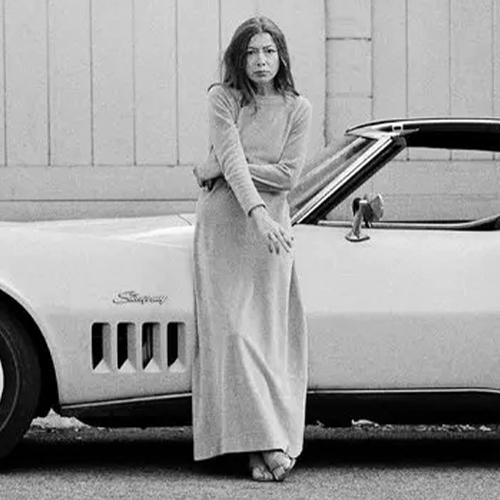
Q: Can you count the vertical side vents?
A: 4